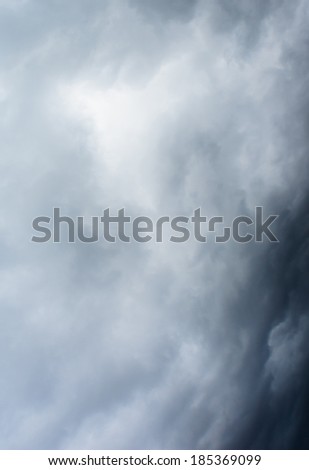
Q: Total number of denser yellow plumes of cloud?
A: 0